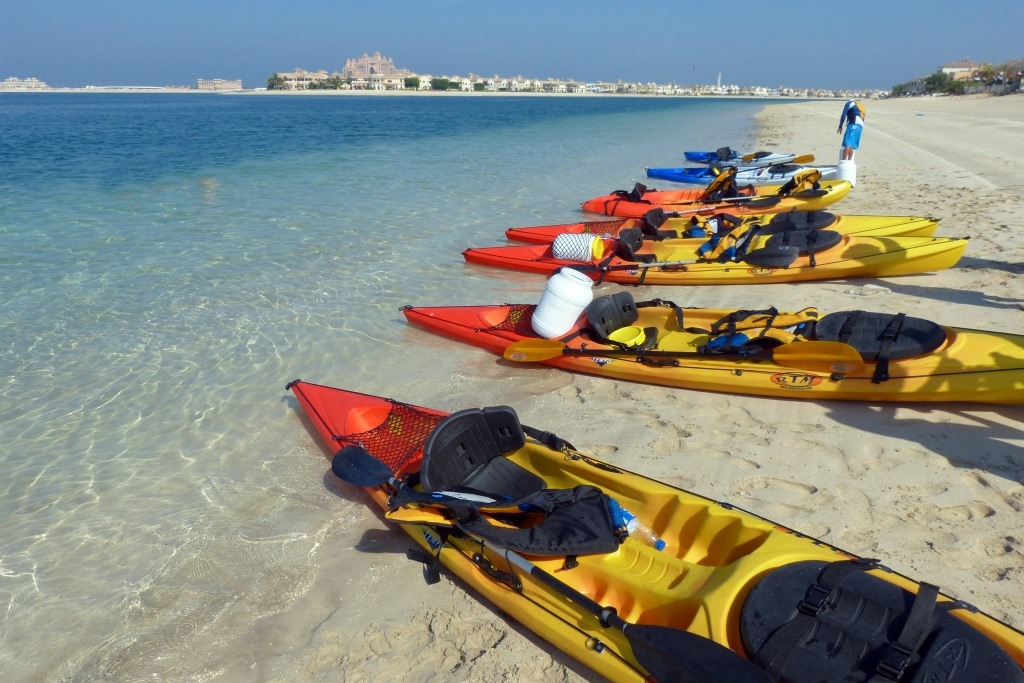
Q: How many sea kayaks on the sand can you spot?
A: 7